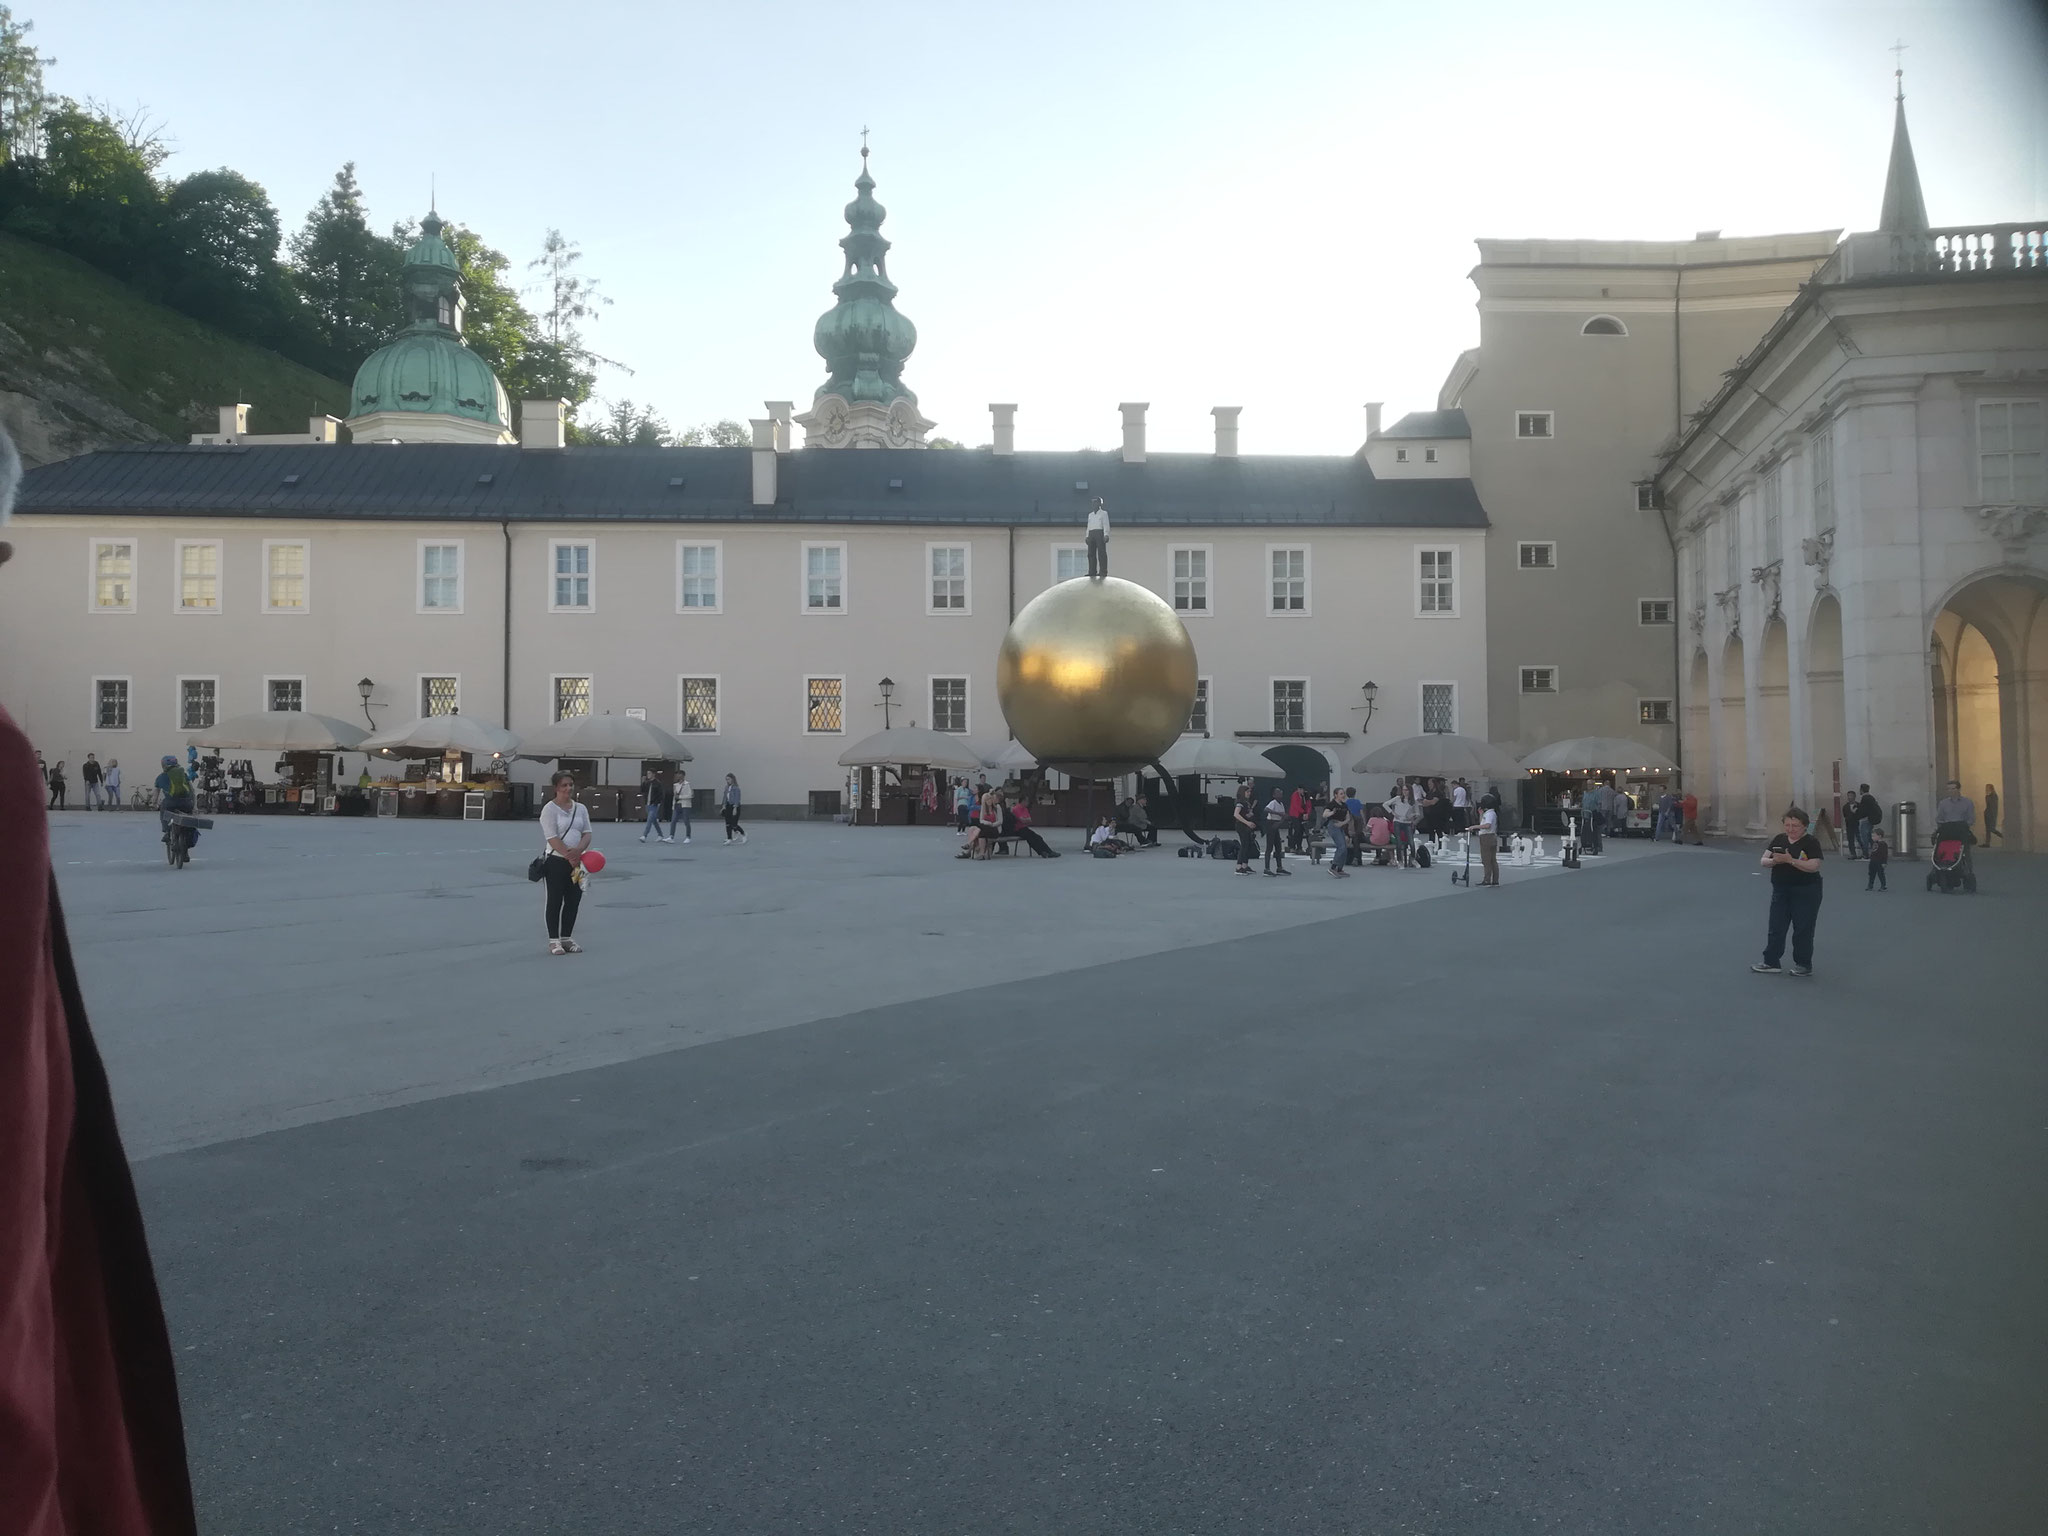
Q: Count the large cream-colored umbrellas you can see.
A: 8